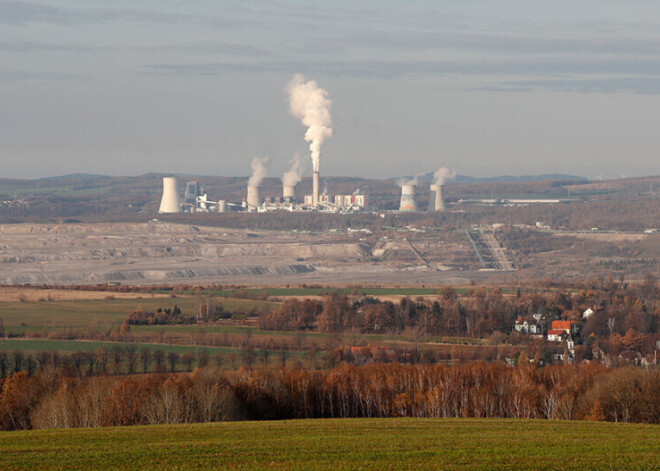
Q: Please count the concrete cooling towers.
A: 5